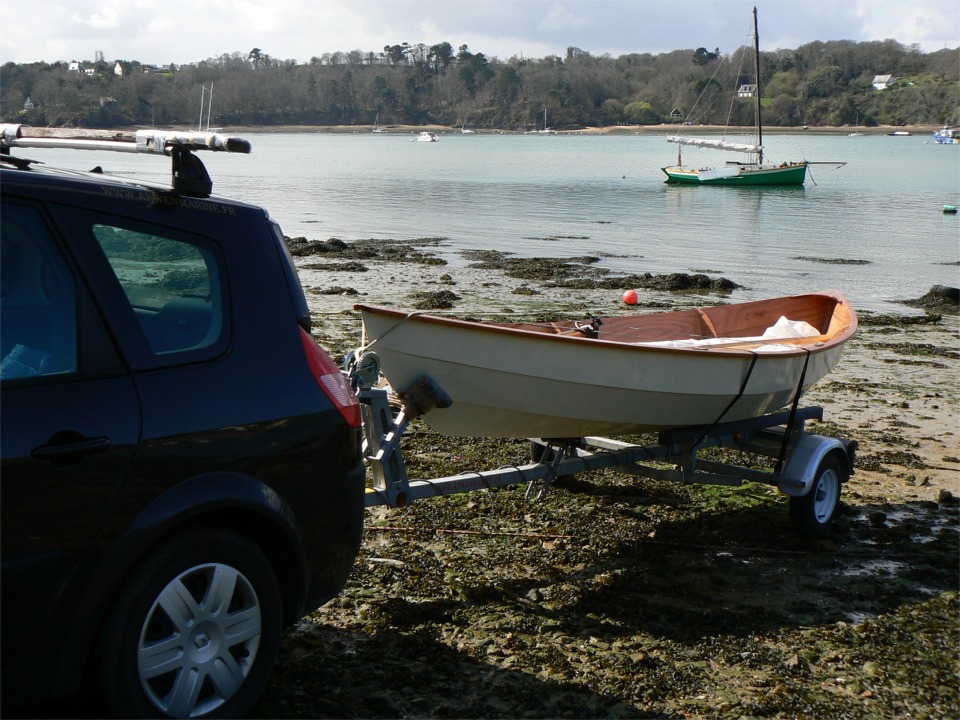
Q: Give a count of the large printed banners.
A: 0